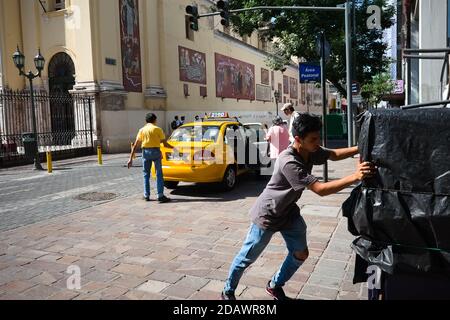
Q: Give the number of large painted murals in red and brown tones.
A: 3